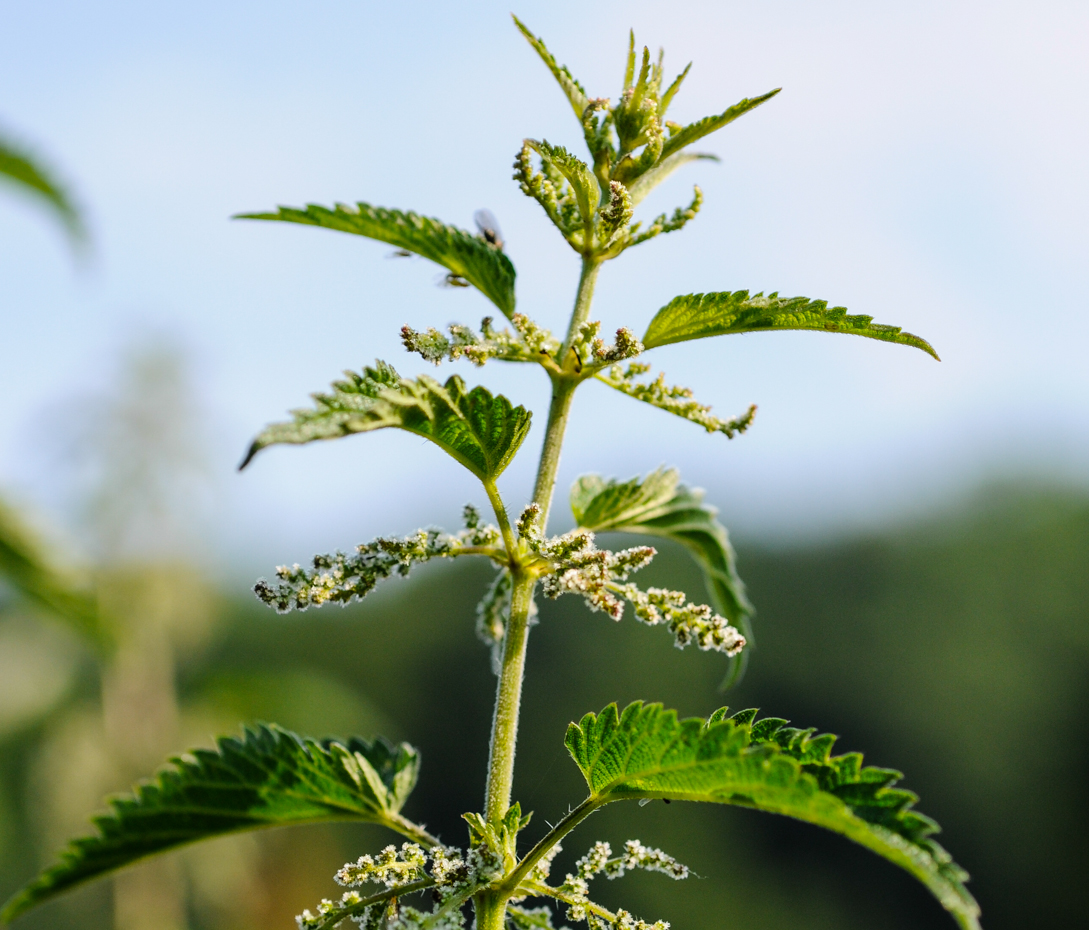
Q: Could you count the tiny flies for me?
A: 3